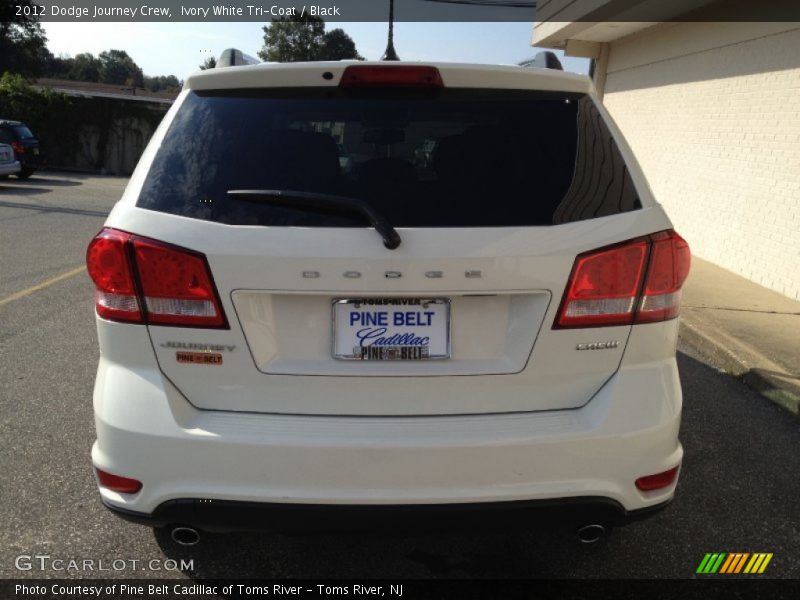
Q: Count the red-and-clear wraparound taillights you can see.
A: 2